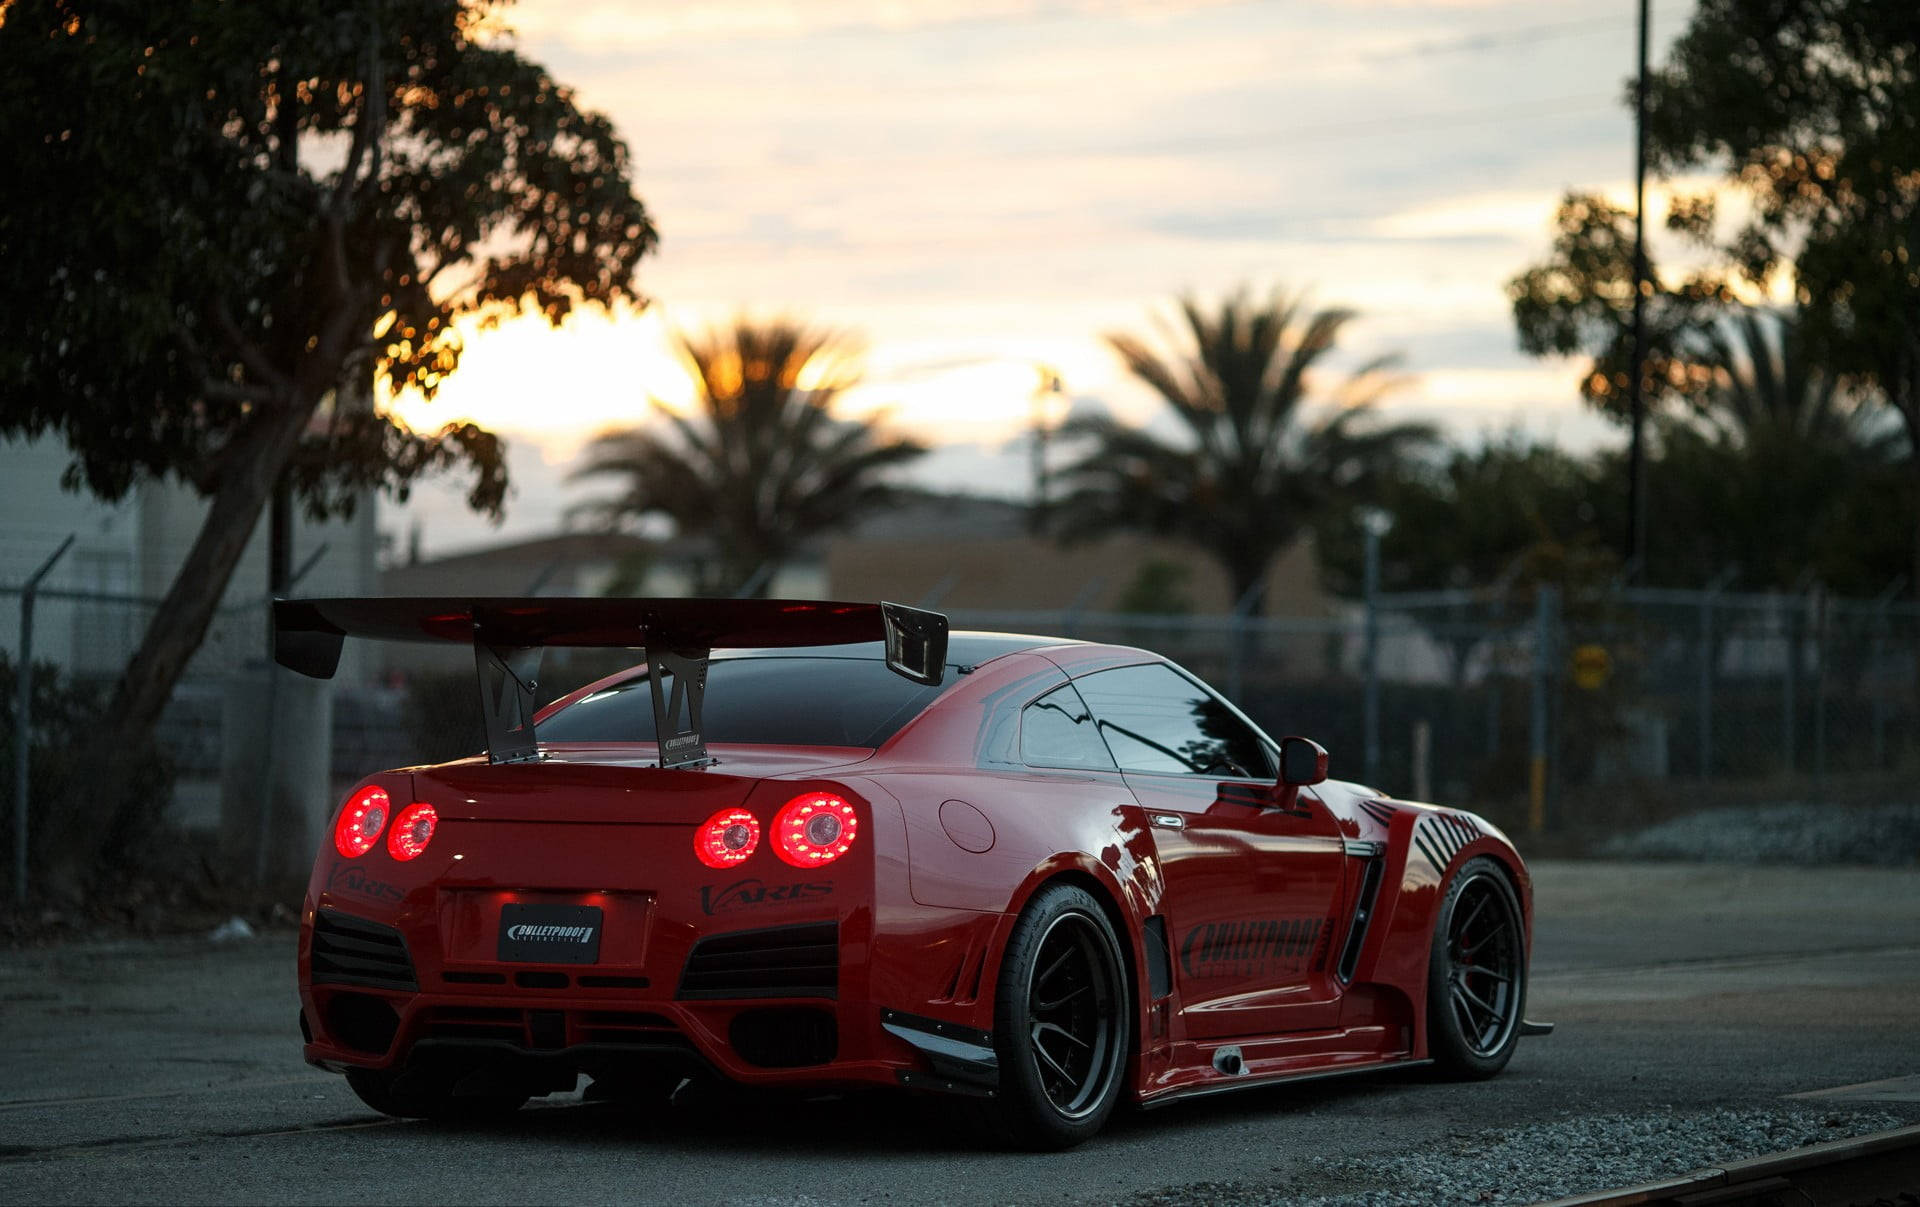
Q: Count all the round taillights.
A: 4